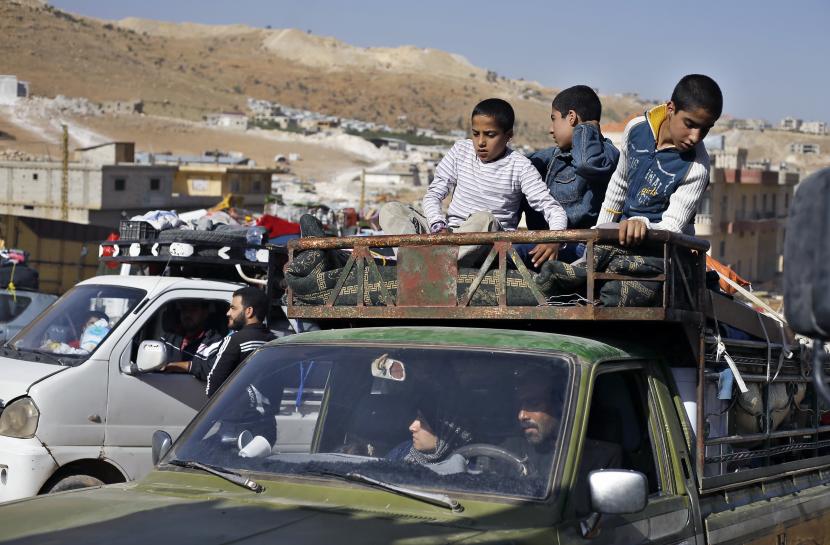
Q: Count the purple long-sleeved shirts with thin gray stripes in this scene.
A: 1